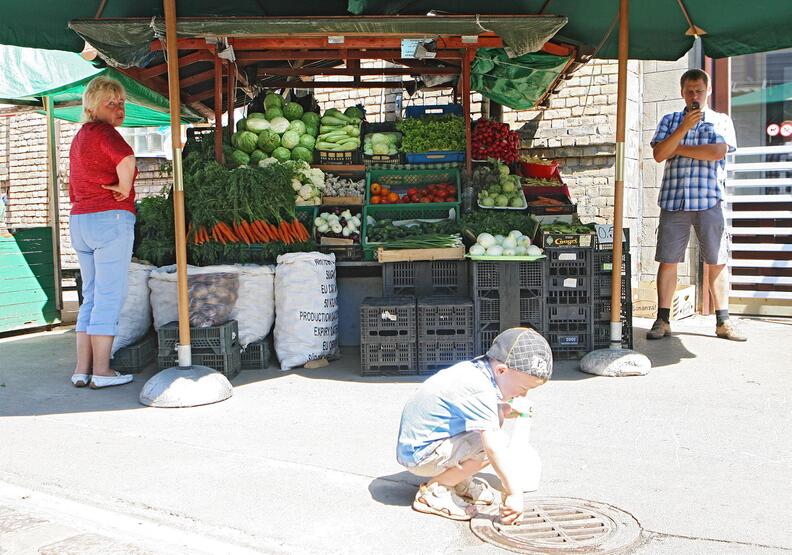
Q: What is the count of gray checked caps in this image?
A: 1